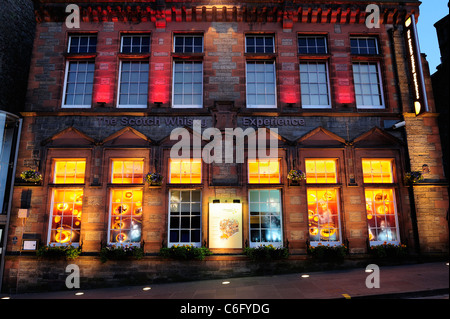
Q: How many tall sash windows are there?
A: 12